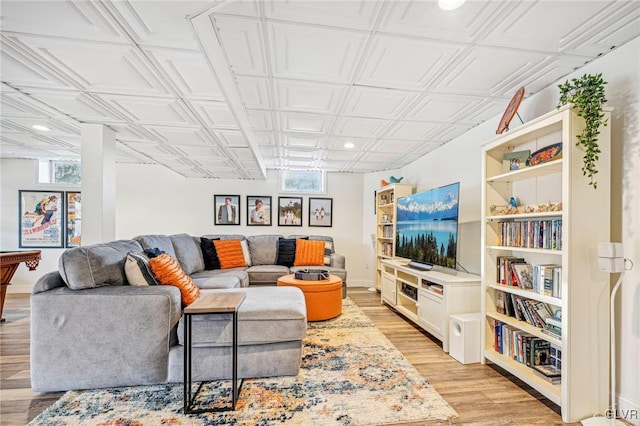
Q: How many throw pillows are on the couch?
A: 9